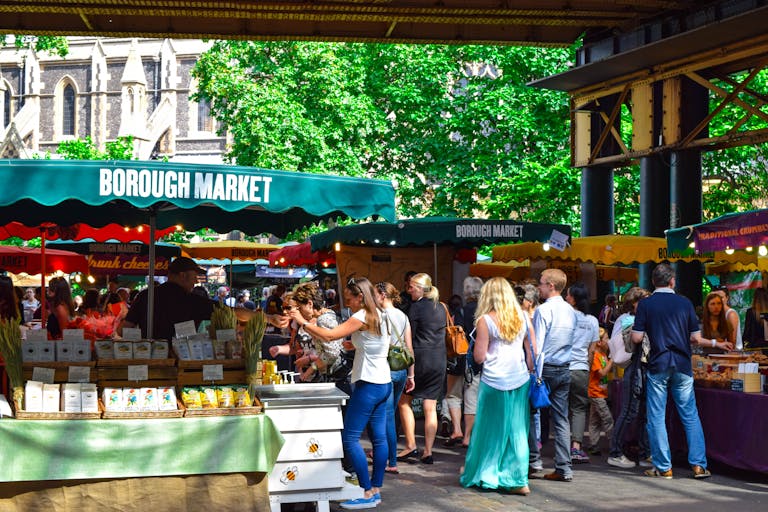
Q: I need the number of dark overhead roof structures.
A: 1